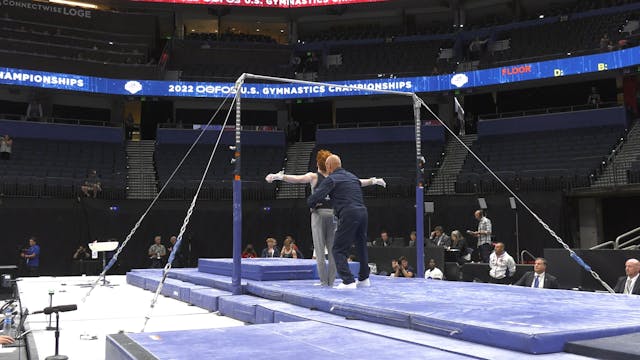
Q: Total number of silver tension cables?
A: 3